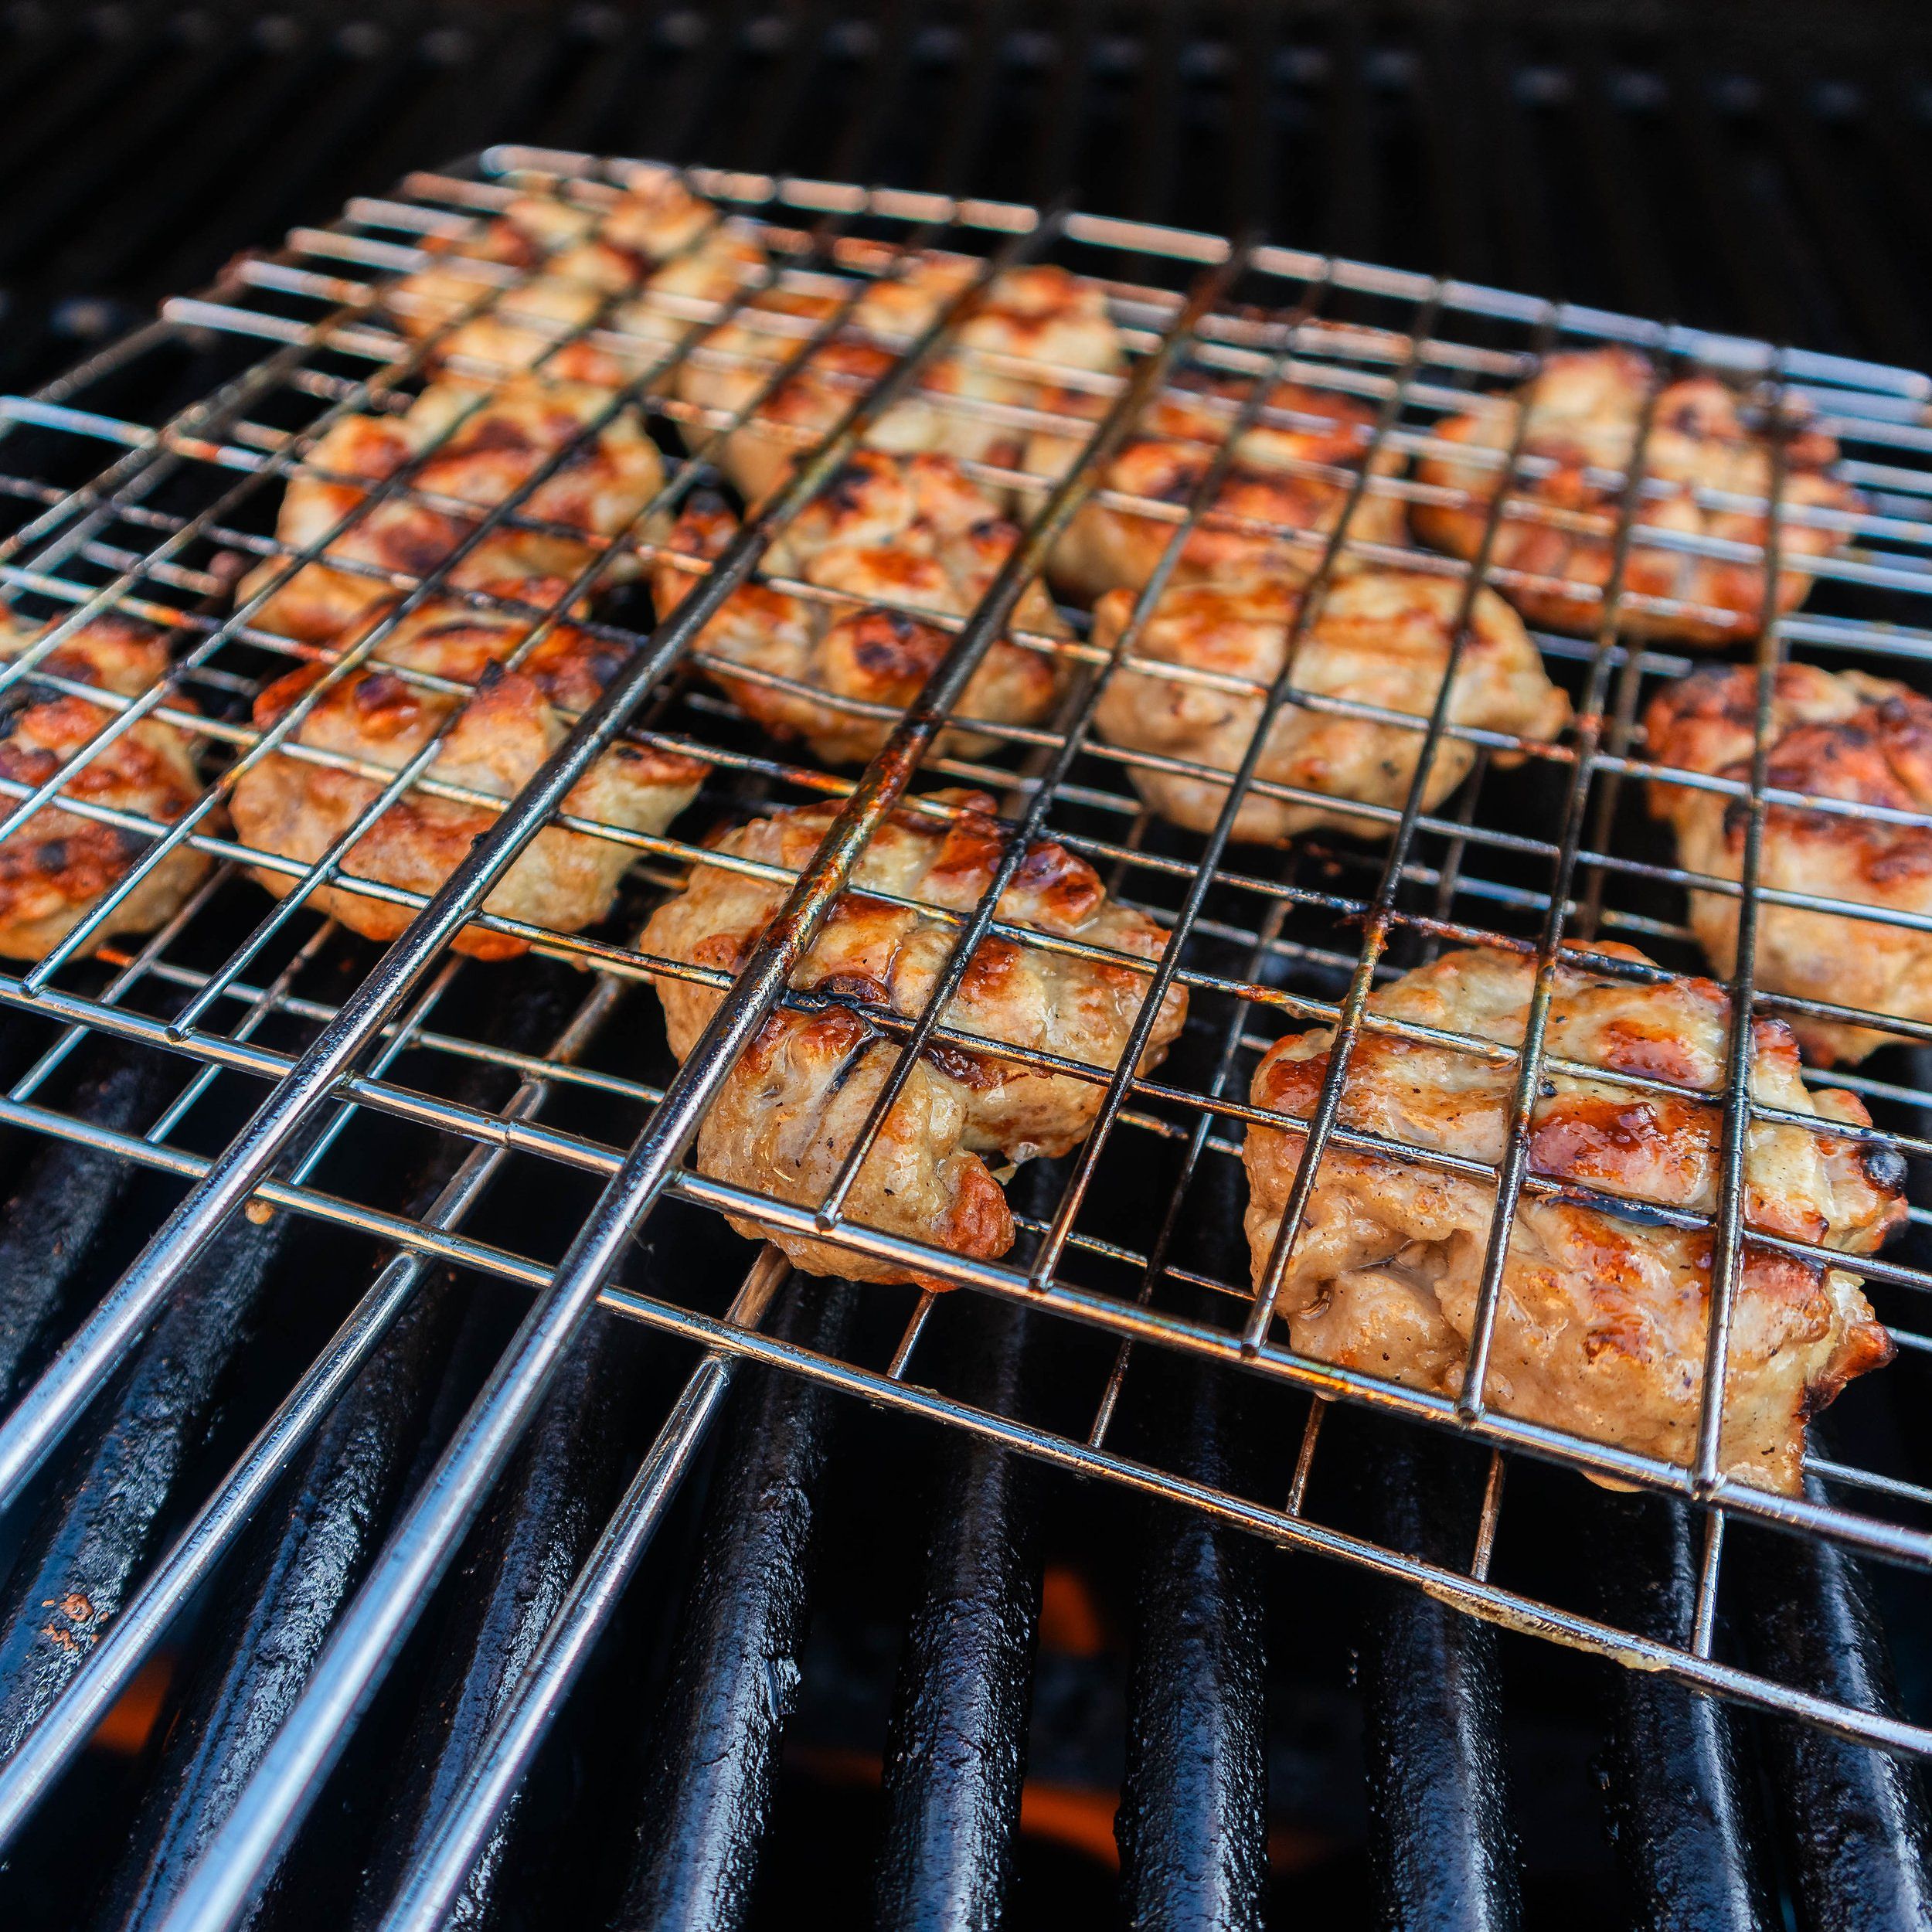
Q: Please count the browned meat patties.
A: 12